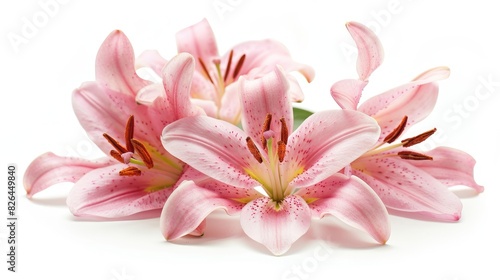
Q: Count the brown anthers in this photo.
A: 15